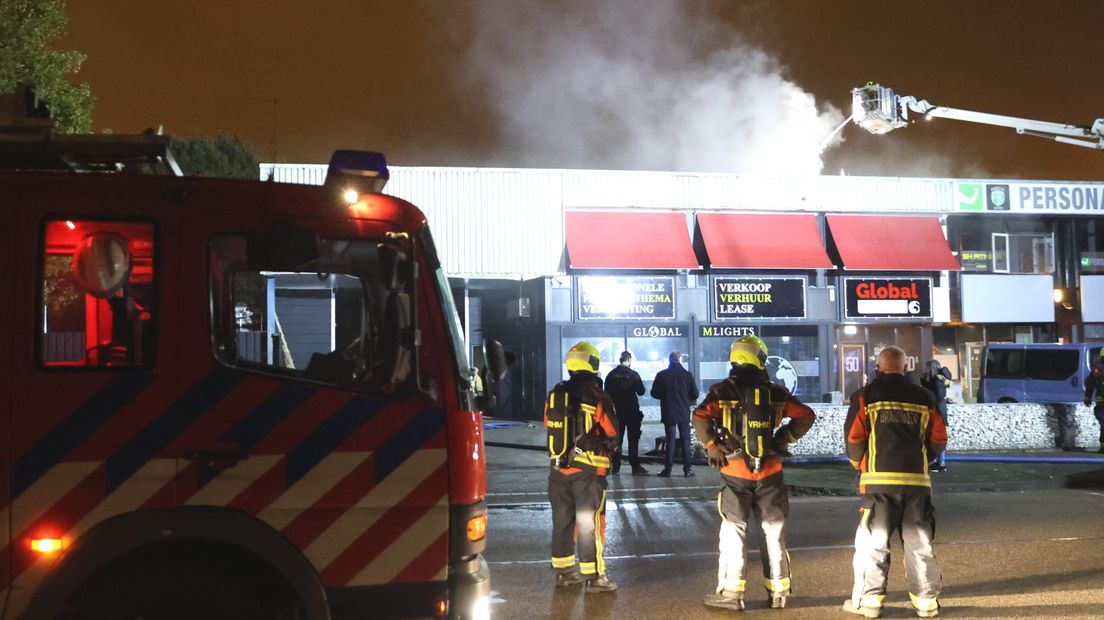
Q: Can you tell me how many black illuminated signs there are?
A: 3